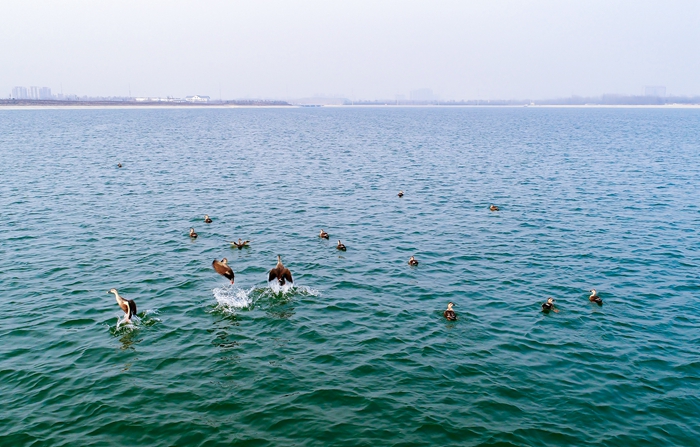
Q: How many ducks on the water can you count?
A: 15